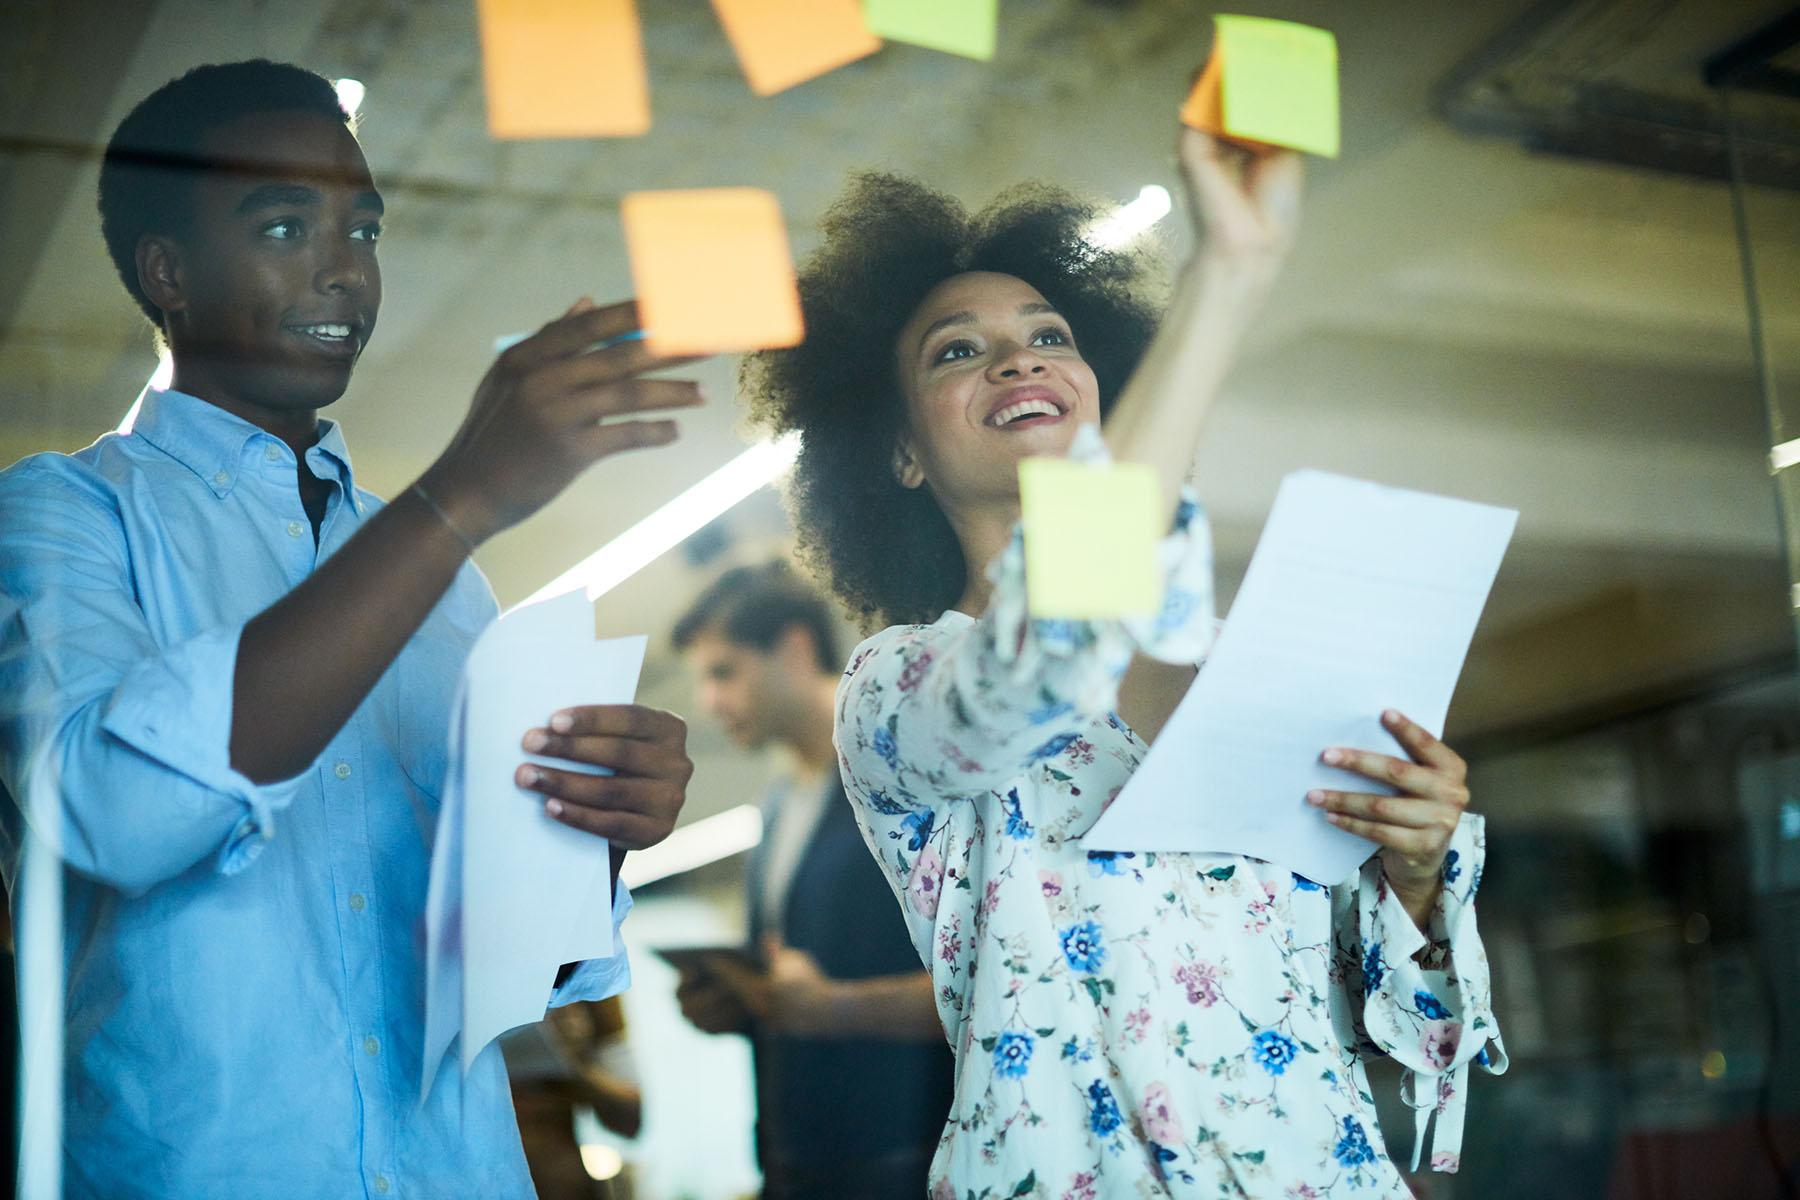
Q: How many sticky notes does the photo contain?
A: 7